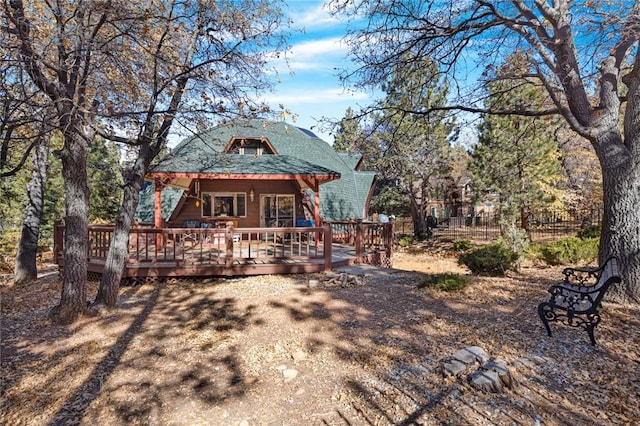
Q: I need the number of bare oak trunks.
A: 4